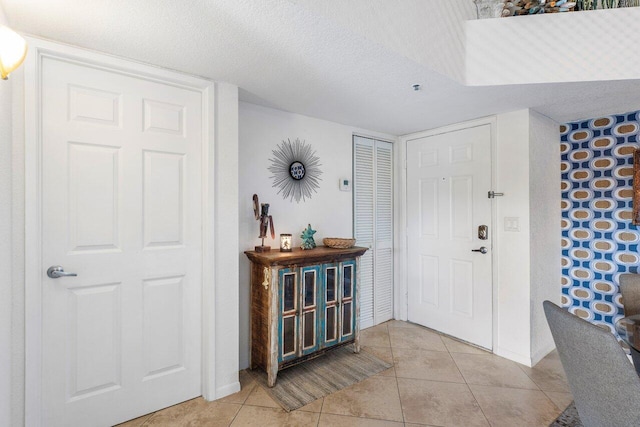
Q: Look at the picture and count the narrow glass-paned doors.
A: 4